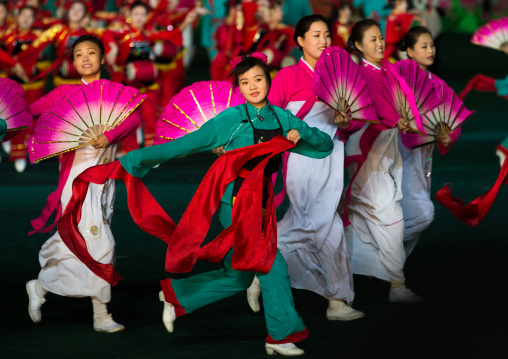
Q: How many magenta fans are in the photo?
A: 7